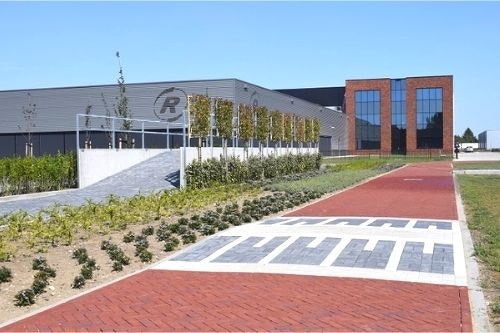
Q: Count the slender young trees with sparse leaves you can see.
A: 4